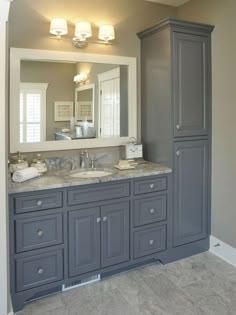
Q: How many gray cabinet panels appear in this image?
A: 11